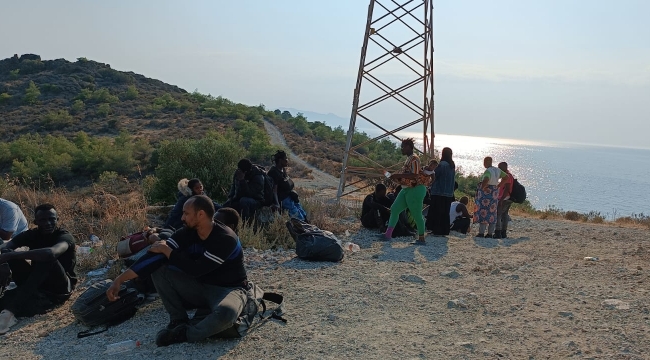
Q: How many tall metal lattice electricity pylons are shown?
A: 1